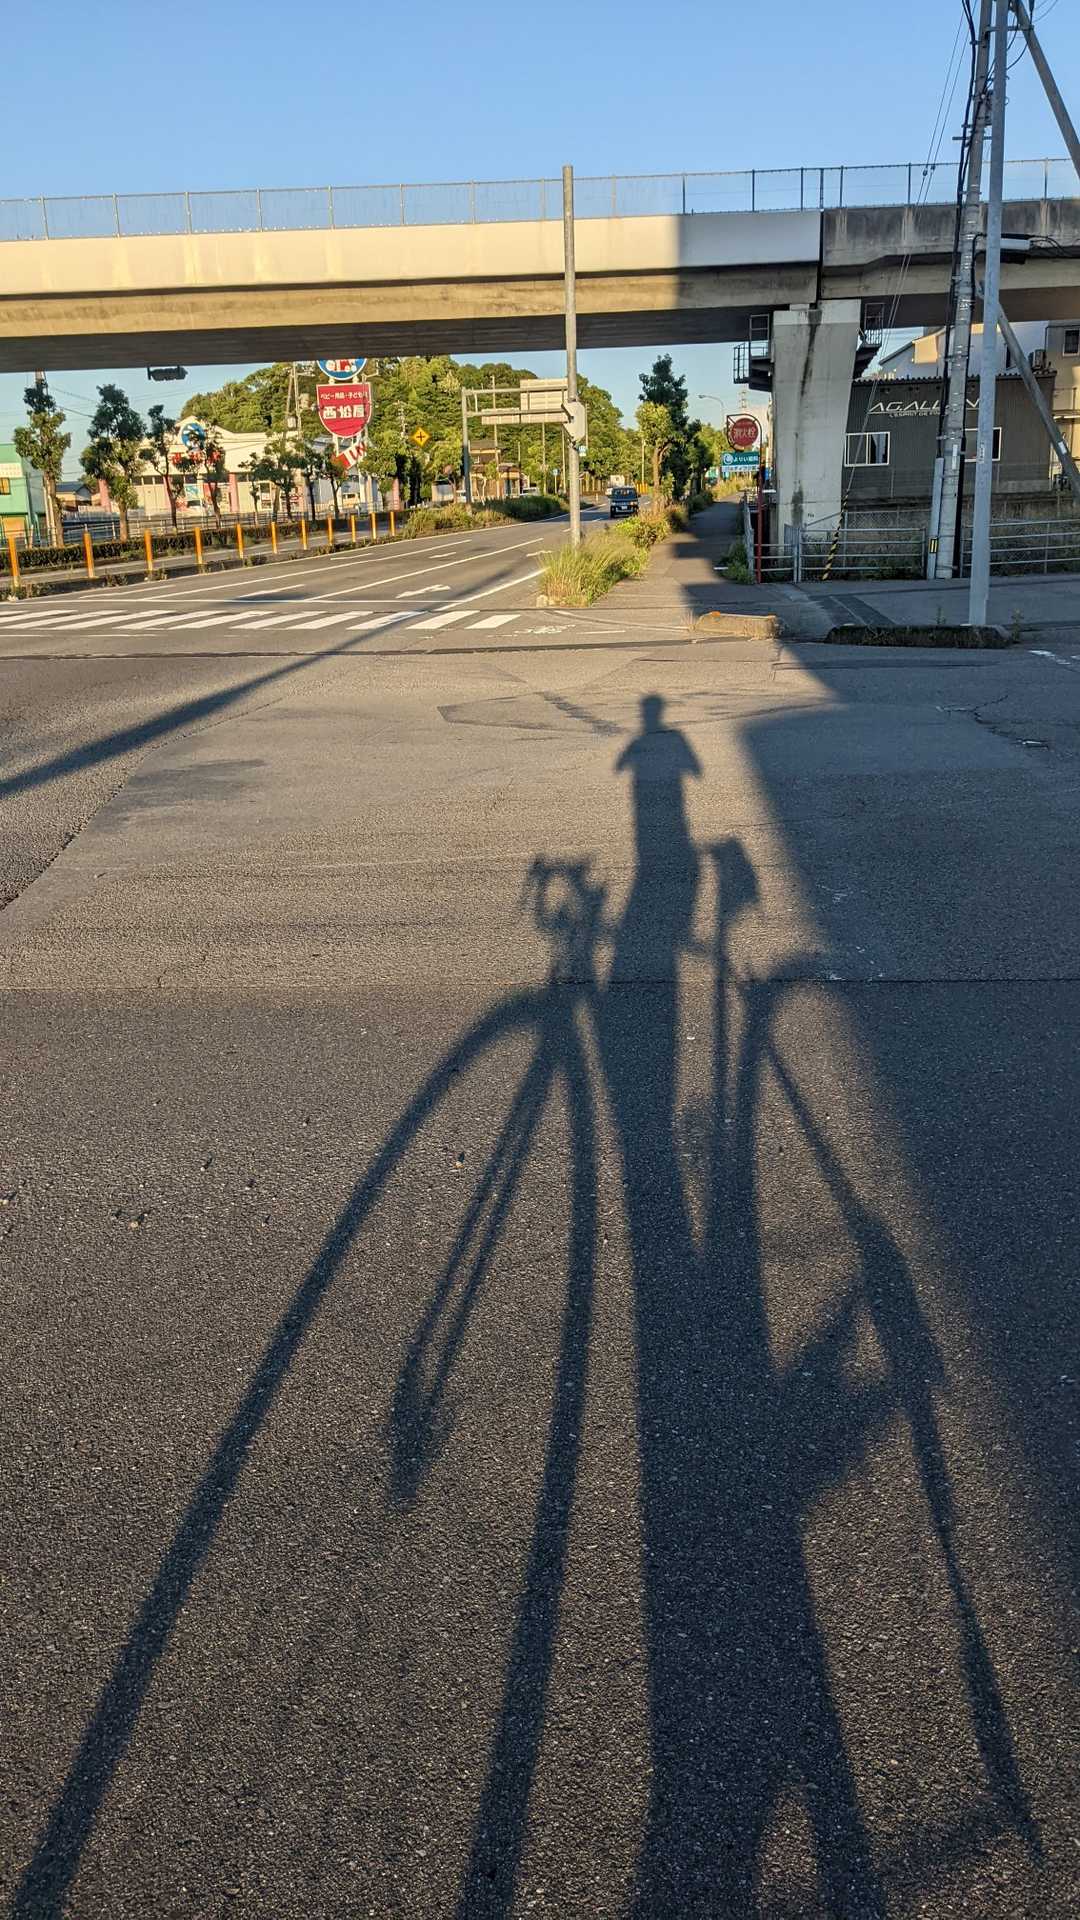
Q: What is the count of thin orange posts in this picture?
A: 11